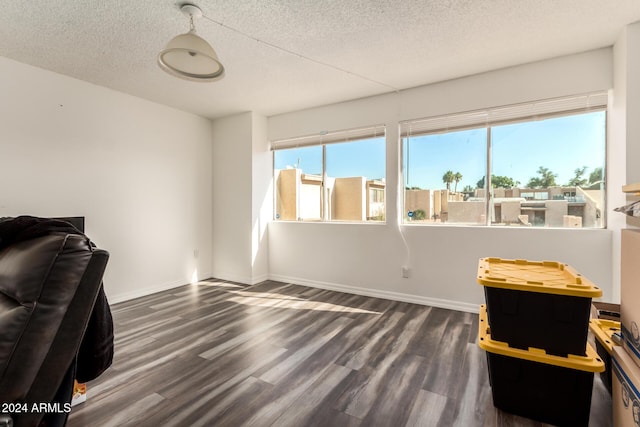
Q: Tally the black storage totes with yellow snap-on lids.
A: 3